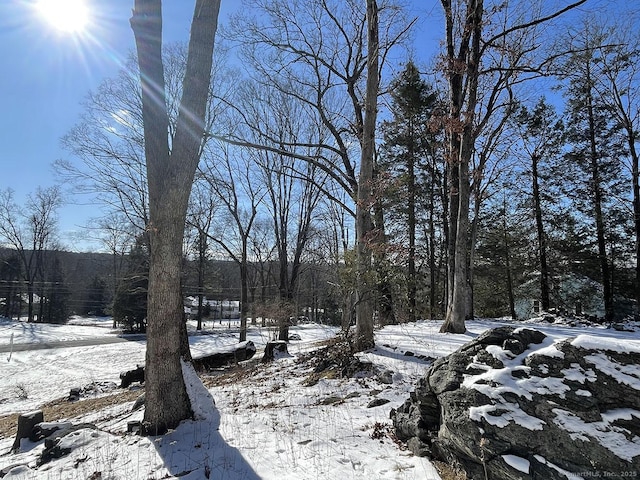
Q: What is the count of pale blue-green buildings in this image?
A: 1